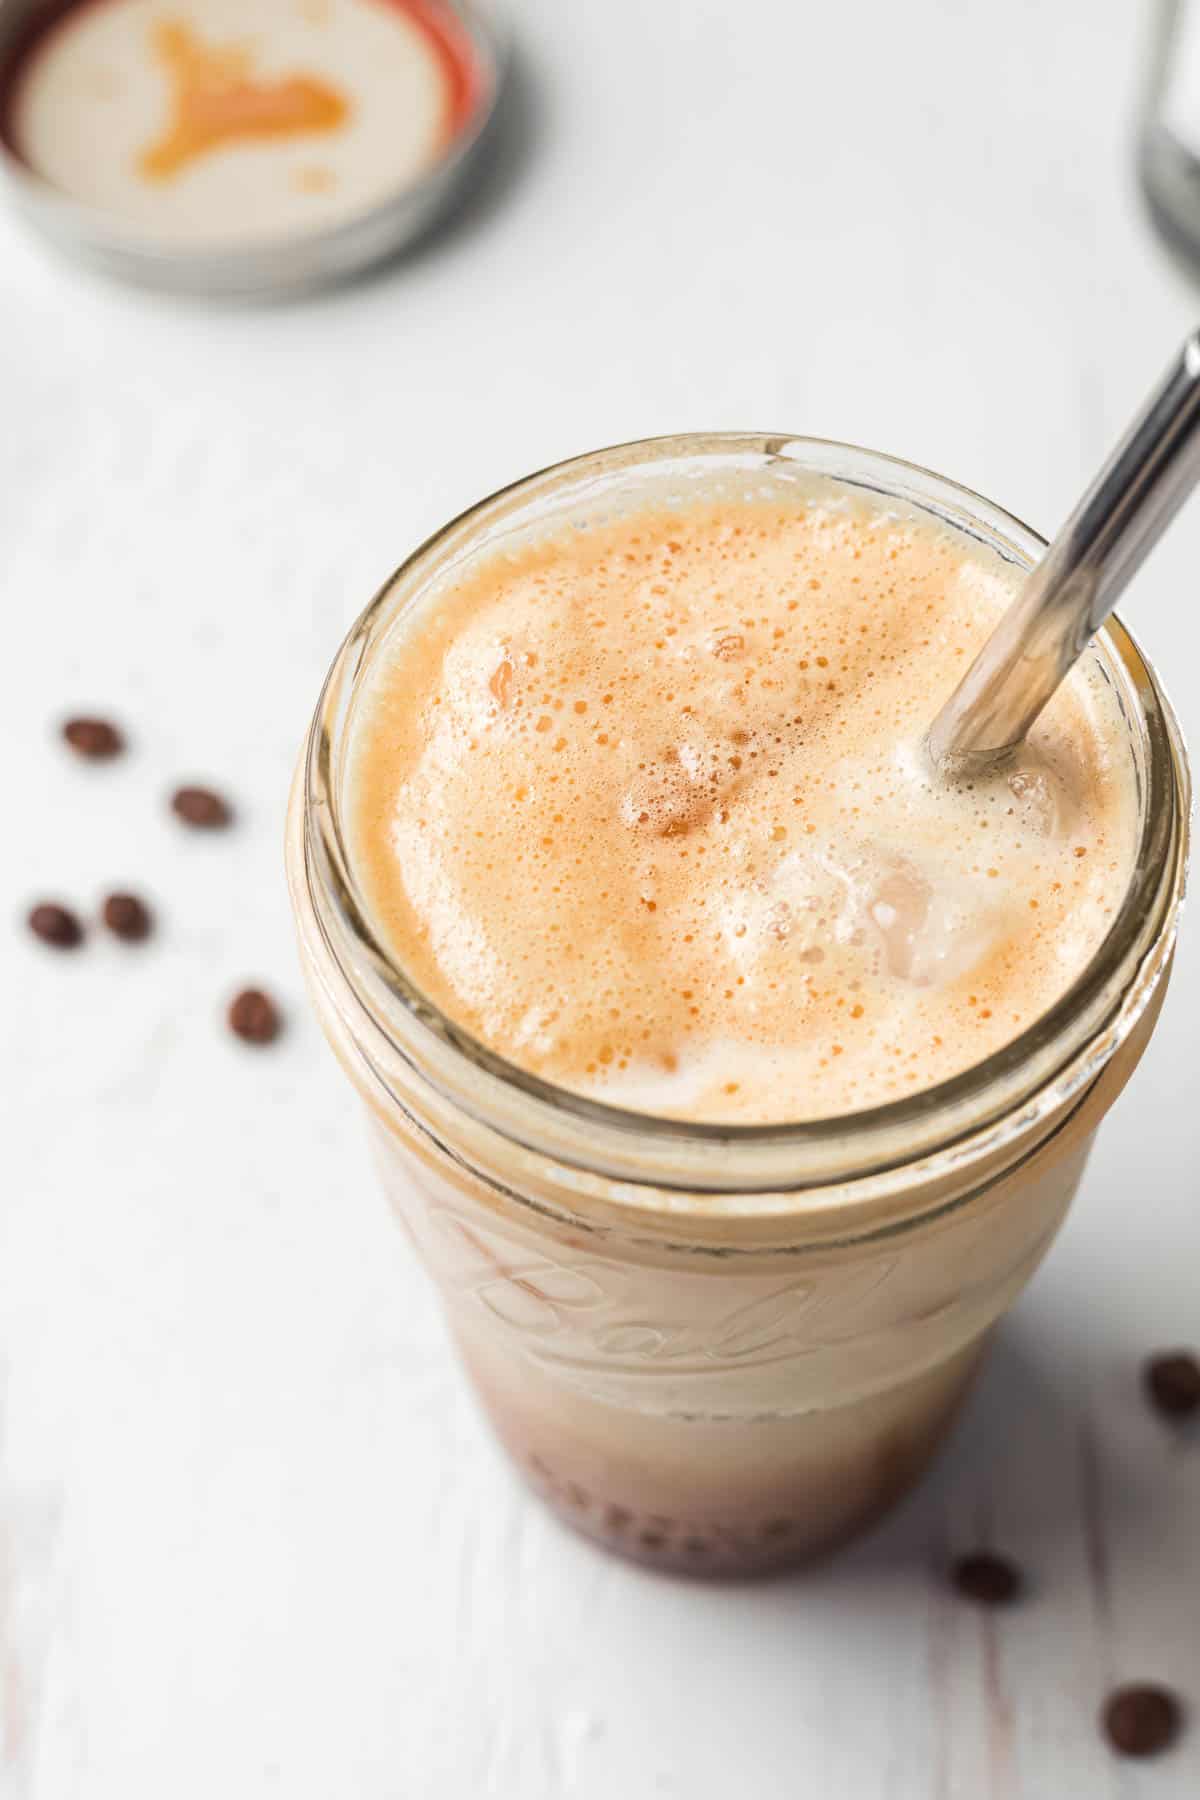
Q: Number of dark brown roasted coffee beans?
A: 8